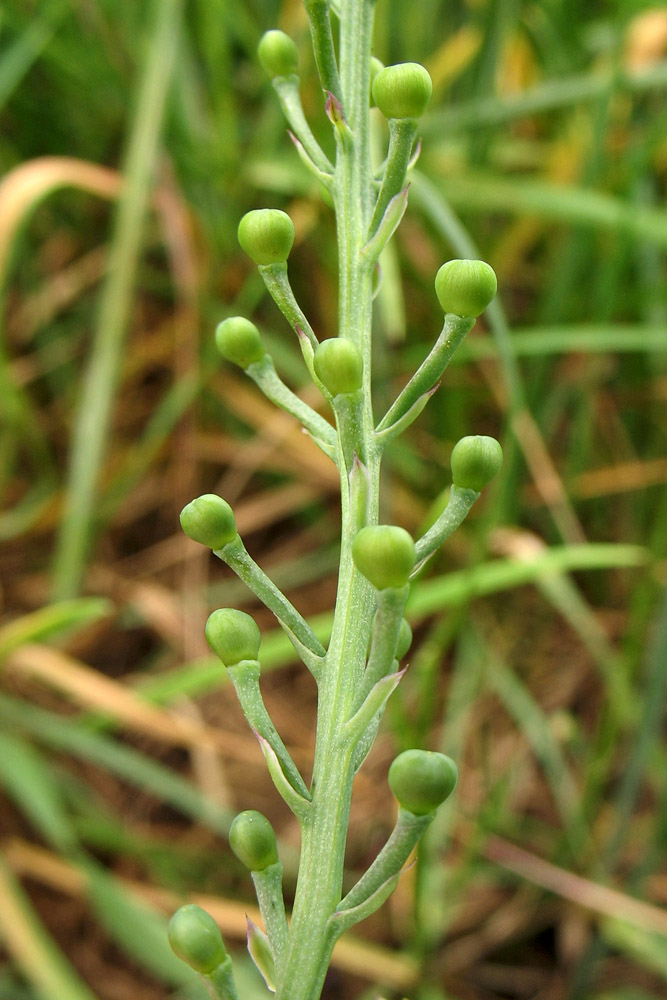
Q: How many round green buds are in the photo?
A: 15